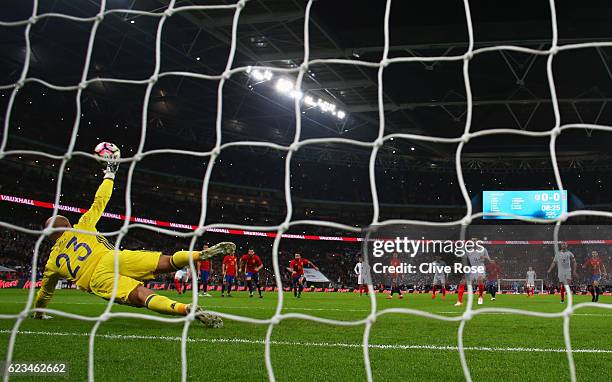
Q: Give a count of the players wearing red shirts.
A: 7